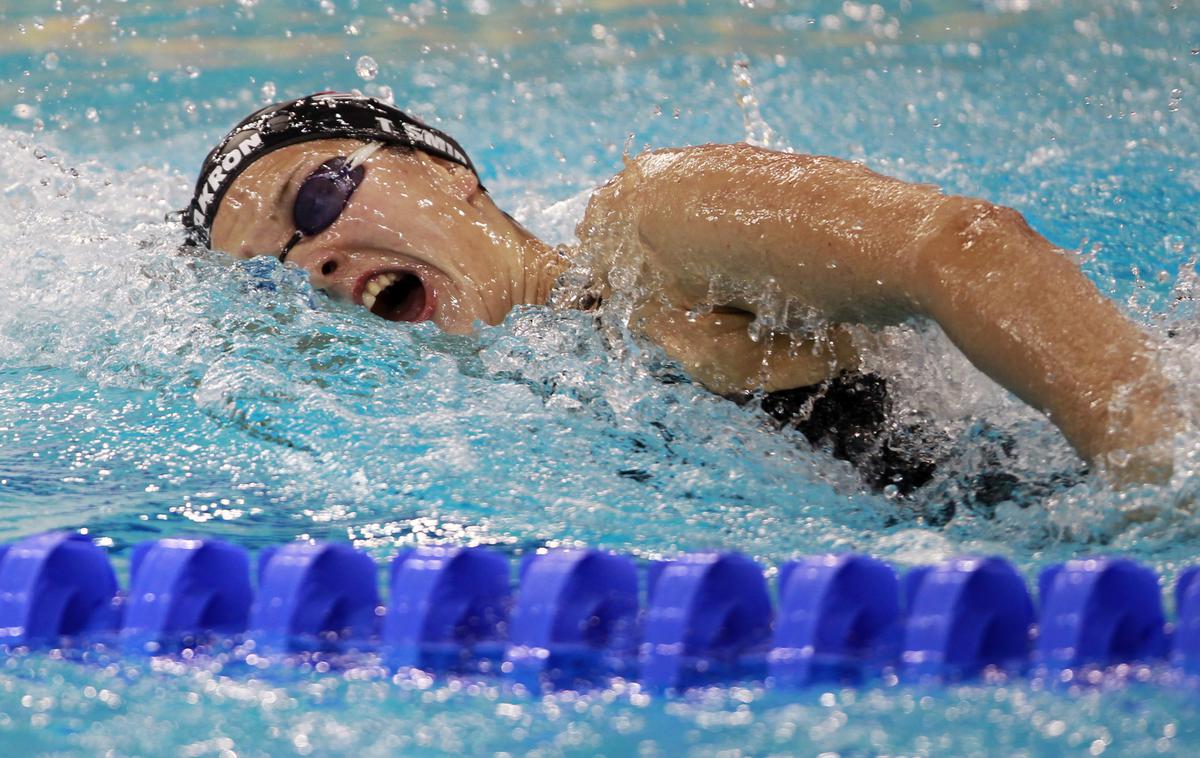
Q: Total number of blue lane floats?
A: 10